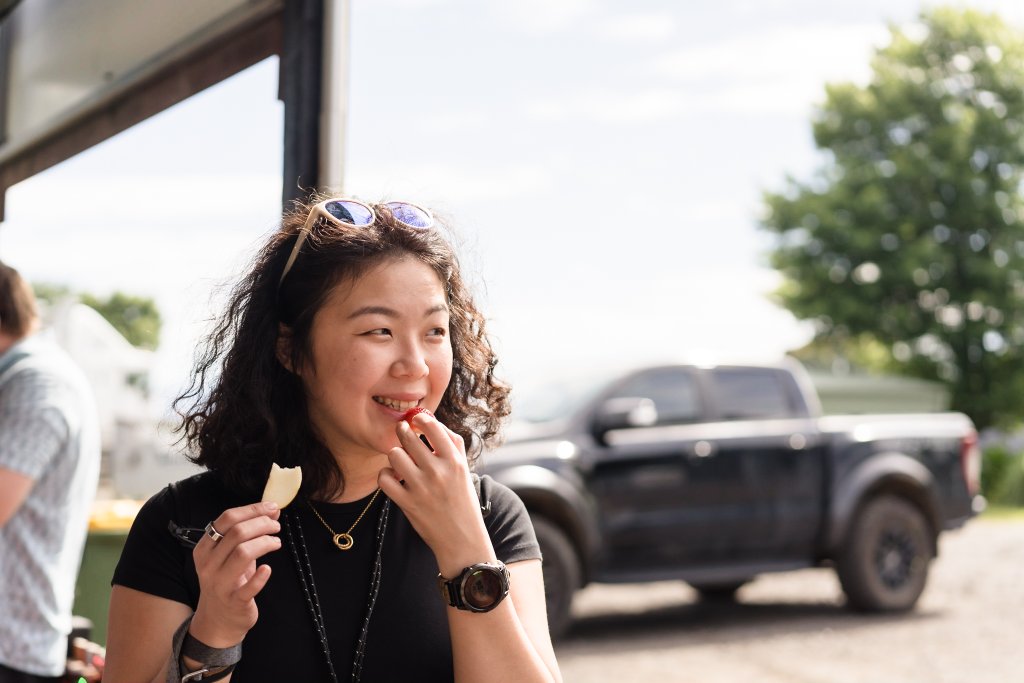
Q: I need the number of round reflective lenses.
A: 2